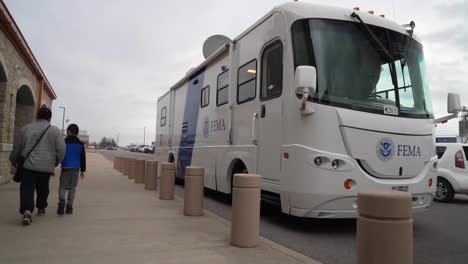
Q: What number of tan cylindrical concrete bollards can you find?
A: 11